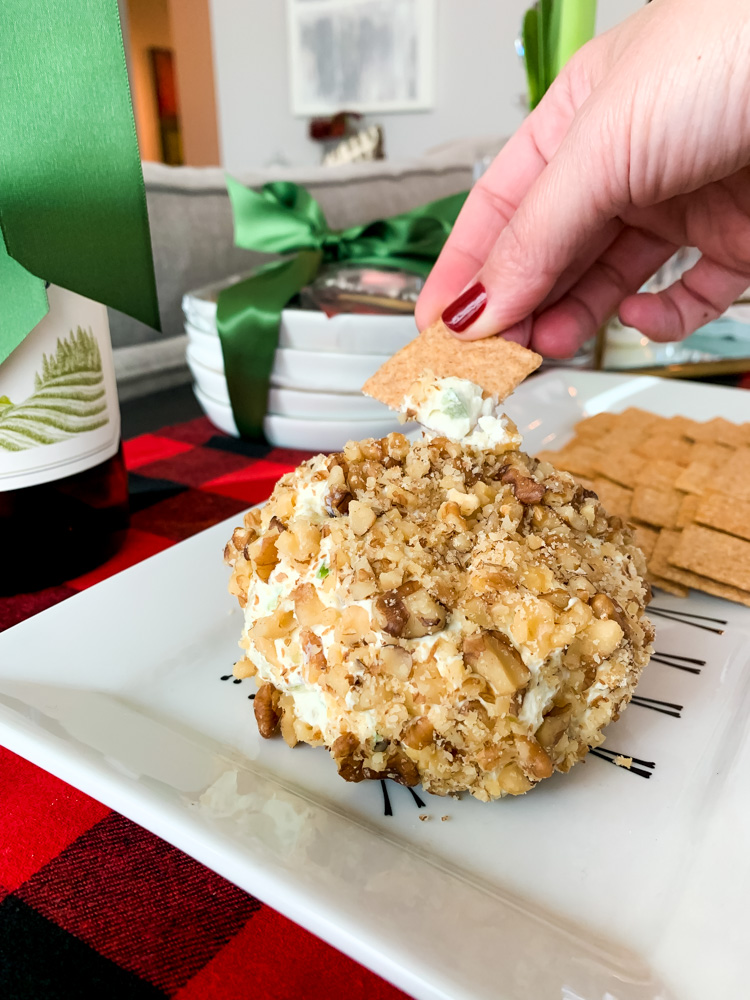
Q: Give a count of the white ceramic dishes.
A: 5